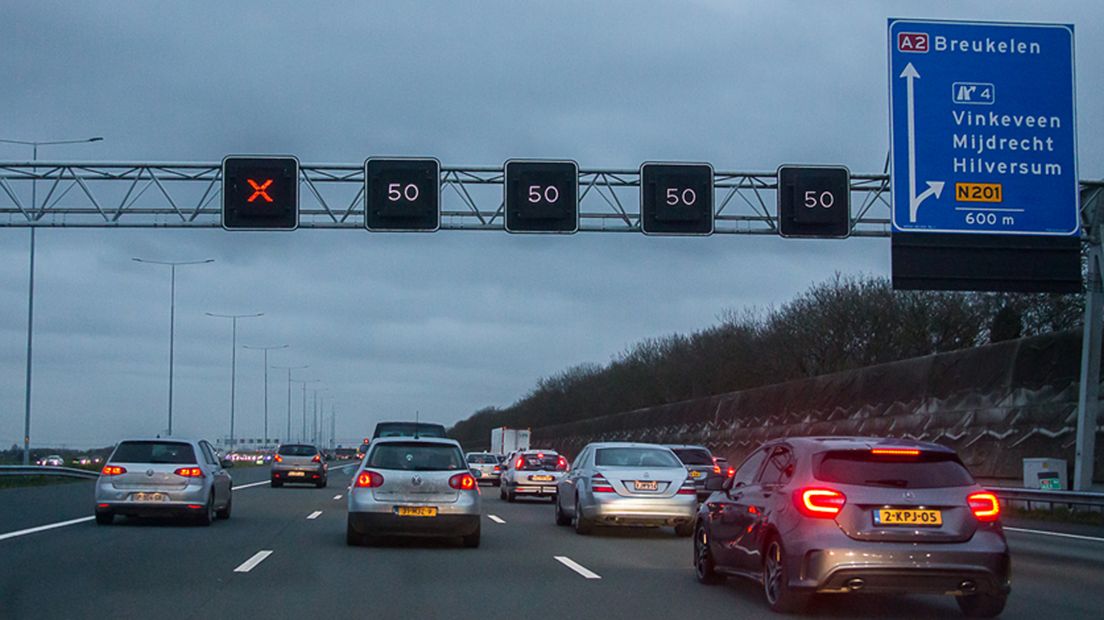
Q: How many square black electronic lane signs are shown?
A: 5